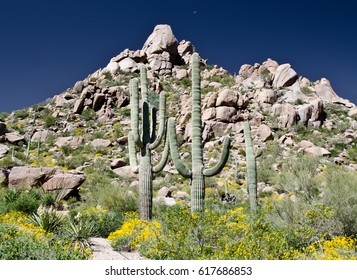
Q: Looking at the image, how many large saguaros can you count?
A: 3